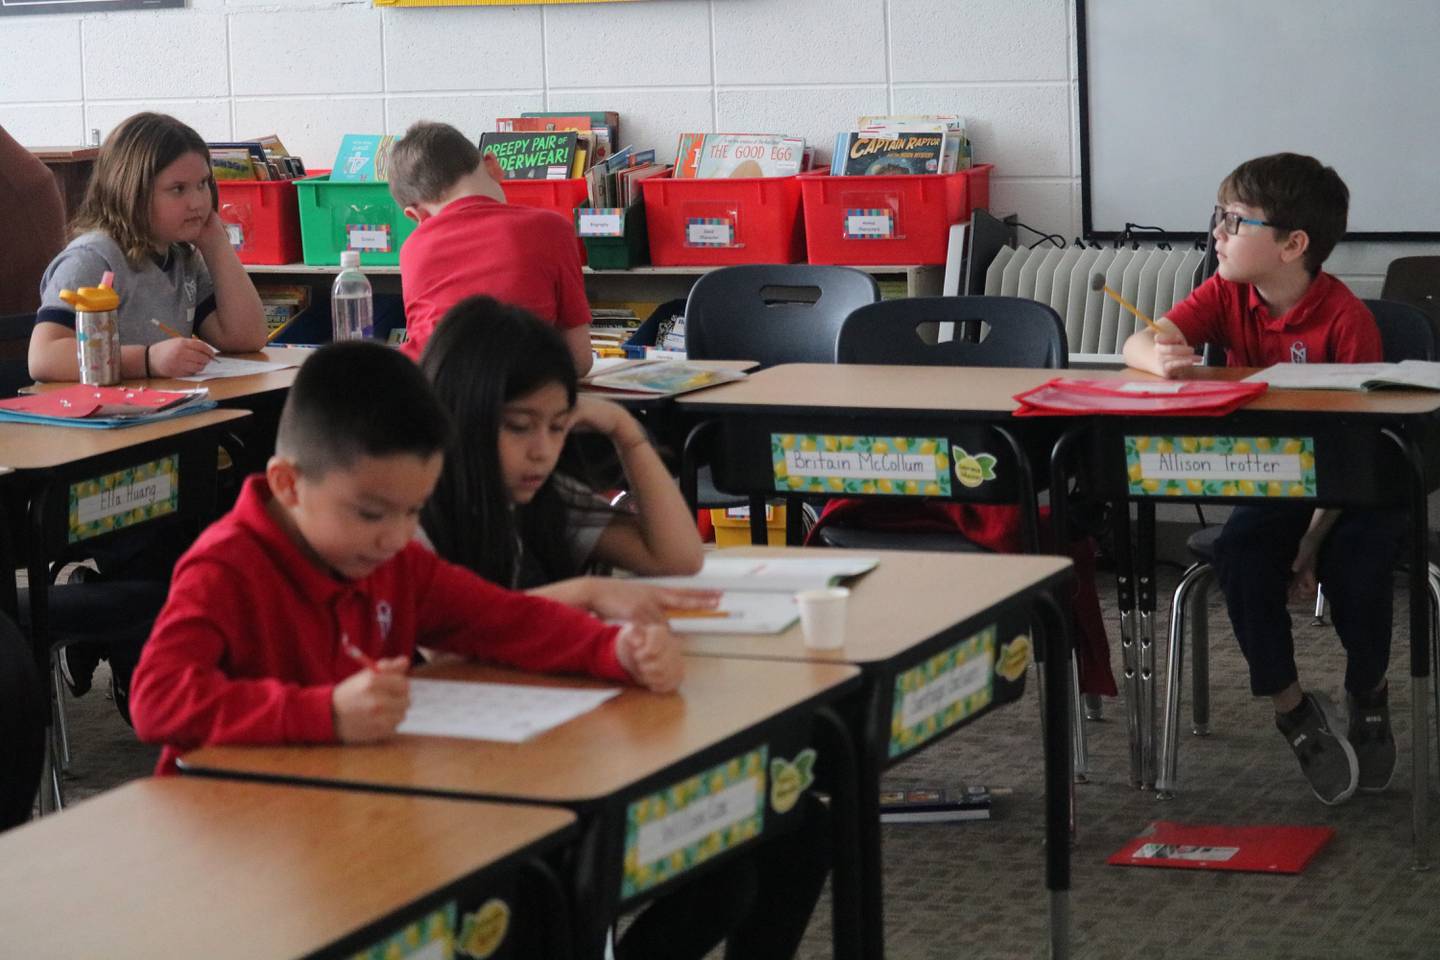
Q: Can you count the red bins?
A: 4